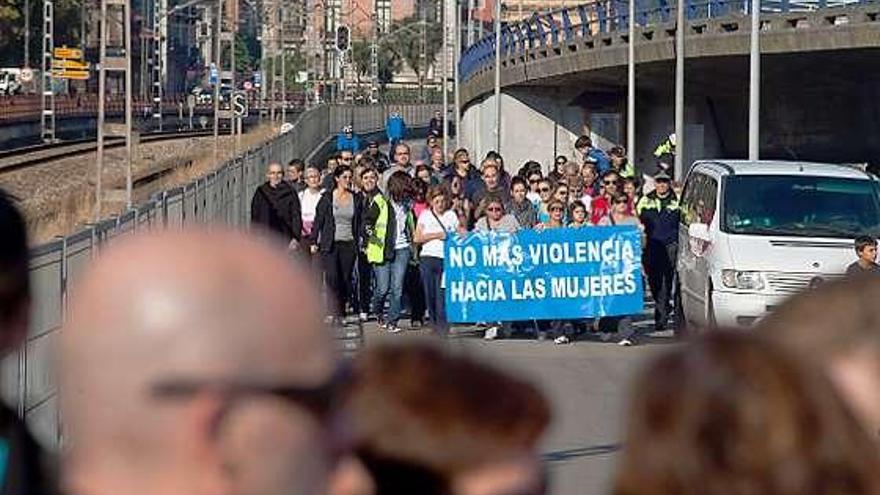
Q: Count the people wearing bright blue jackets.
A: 2